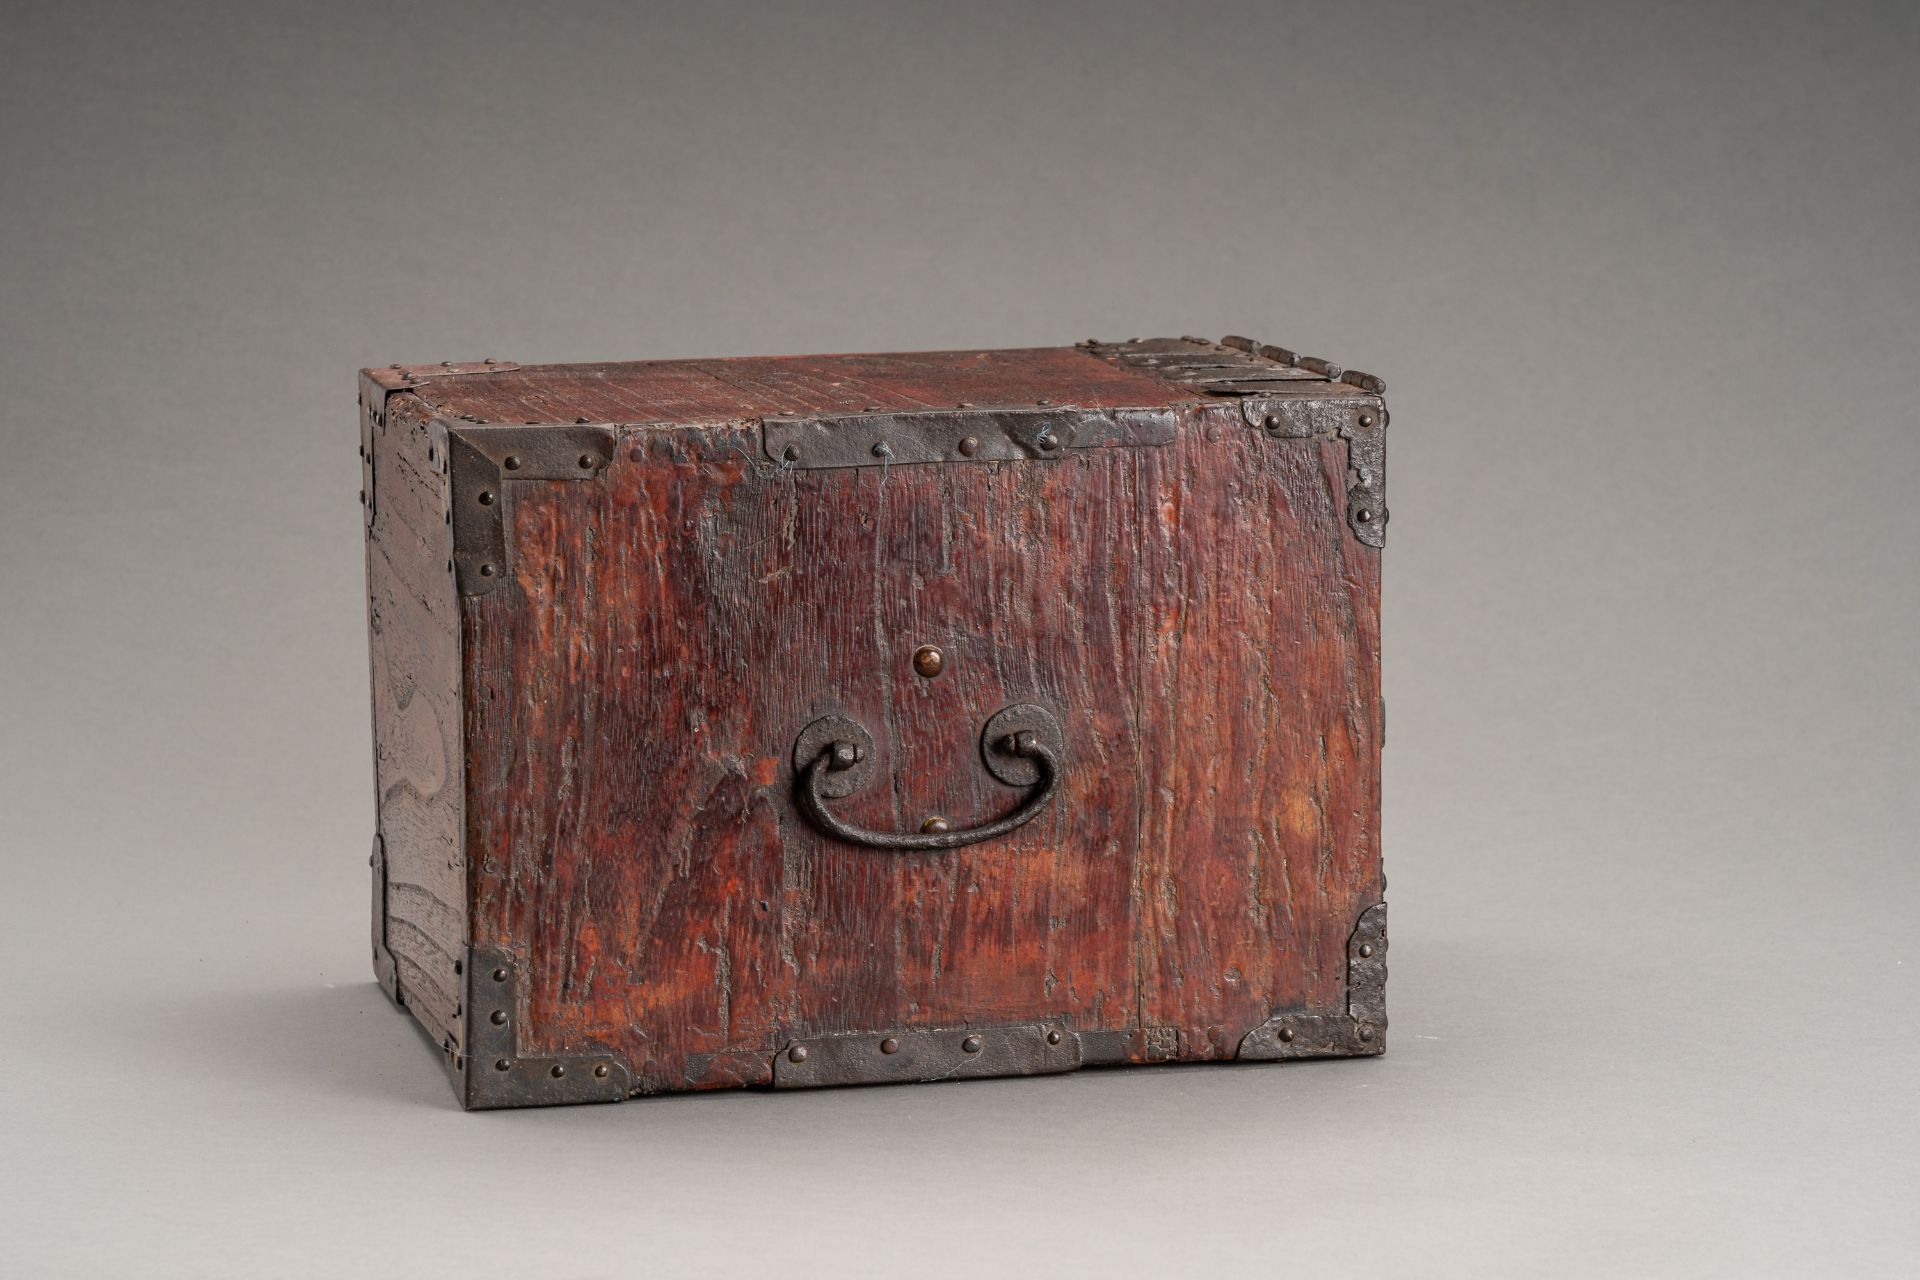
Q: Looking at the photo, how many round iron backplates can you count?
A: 2